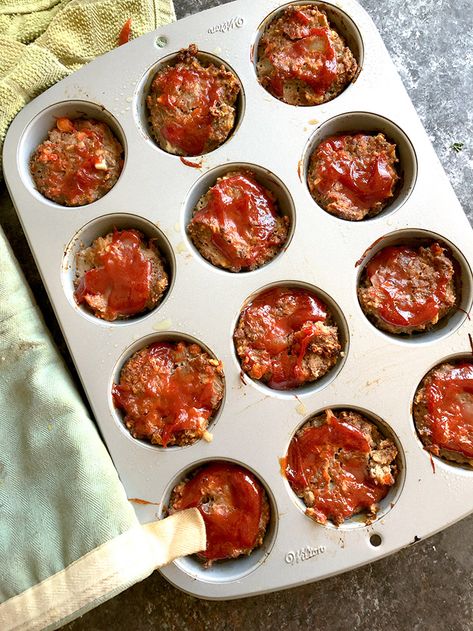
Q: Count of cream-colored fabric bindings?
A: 1